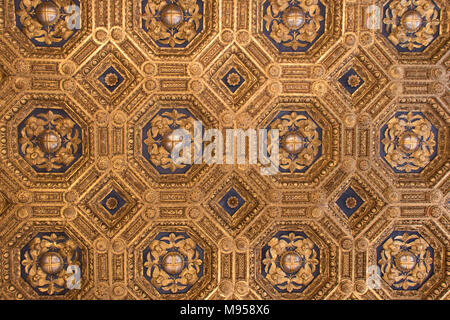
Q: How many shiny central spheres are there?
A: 12